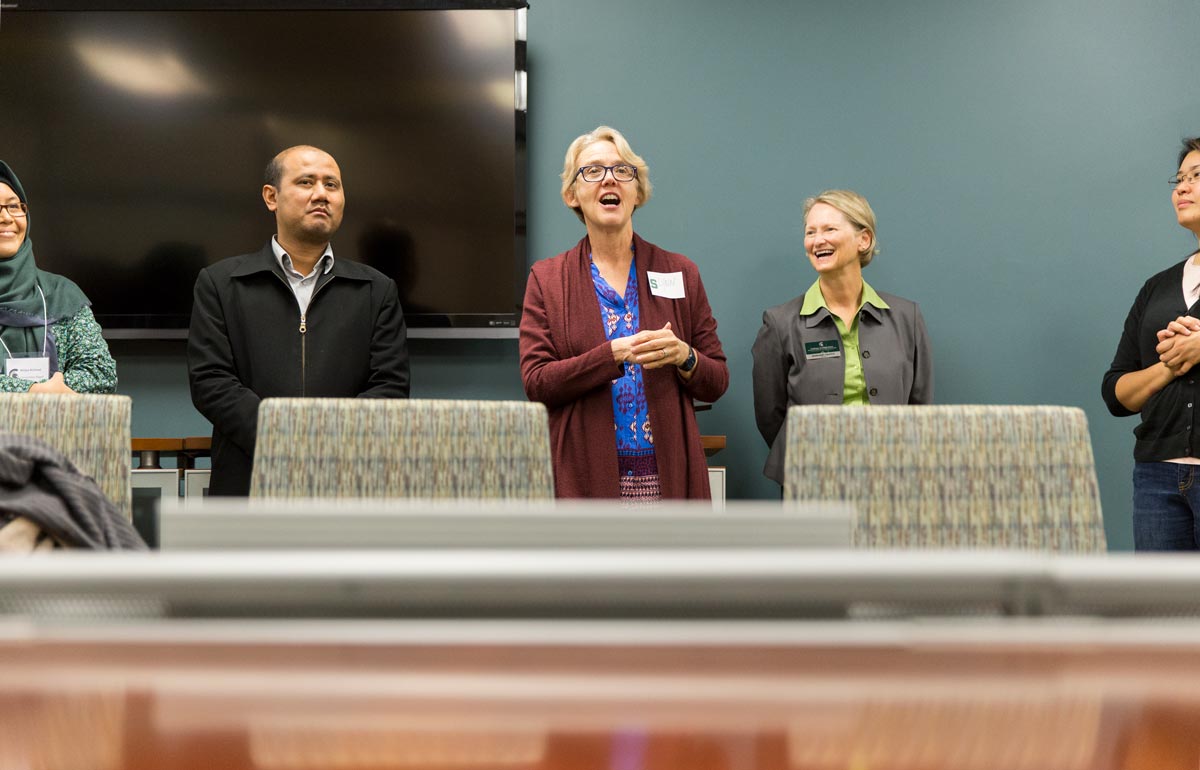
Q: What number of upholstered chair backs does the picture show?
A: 3